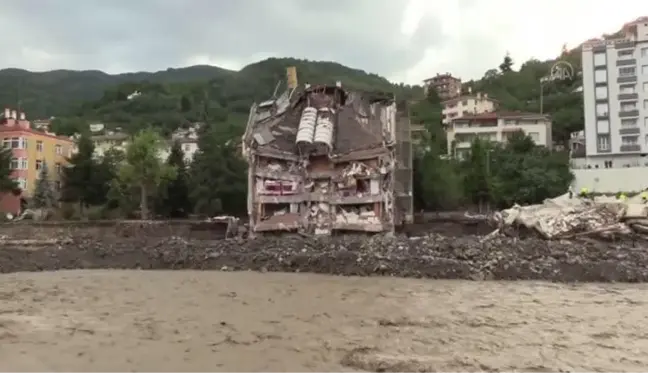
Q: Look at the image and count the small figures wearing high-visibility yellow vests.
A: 3